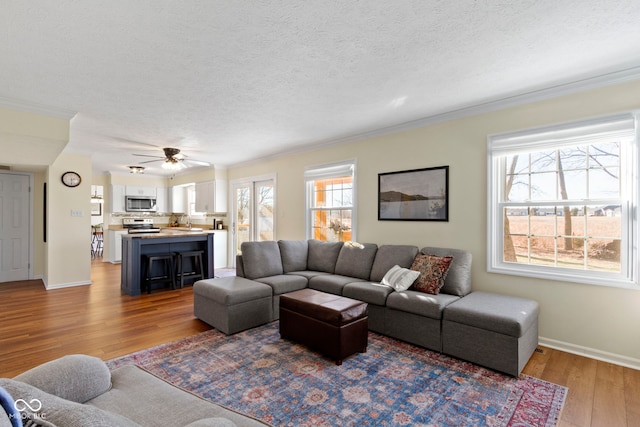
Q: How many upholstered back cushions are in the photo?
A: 6